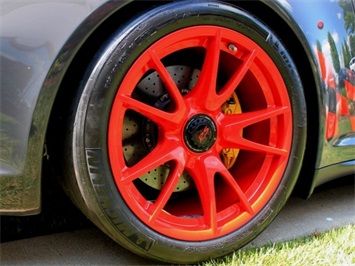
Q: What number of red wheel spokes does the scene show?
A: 10